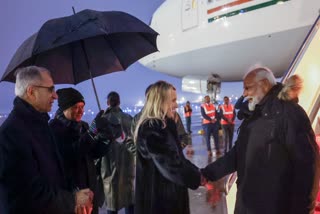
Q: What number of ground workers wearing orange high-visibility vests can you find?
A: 3